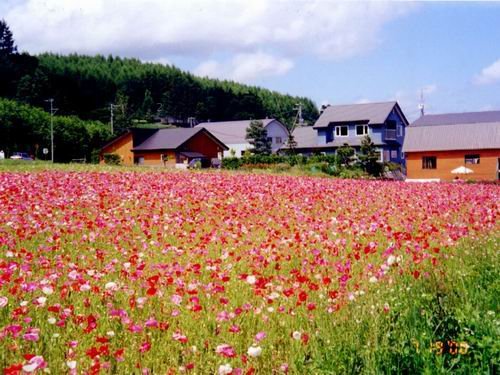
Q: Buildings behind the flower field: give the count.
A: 4